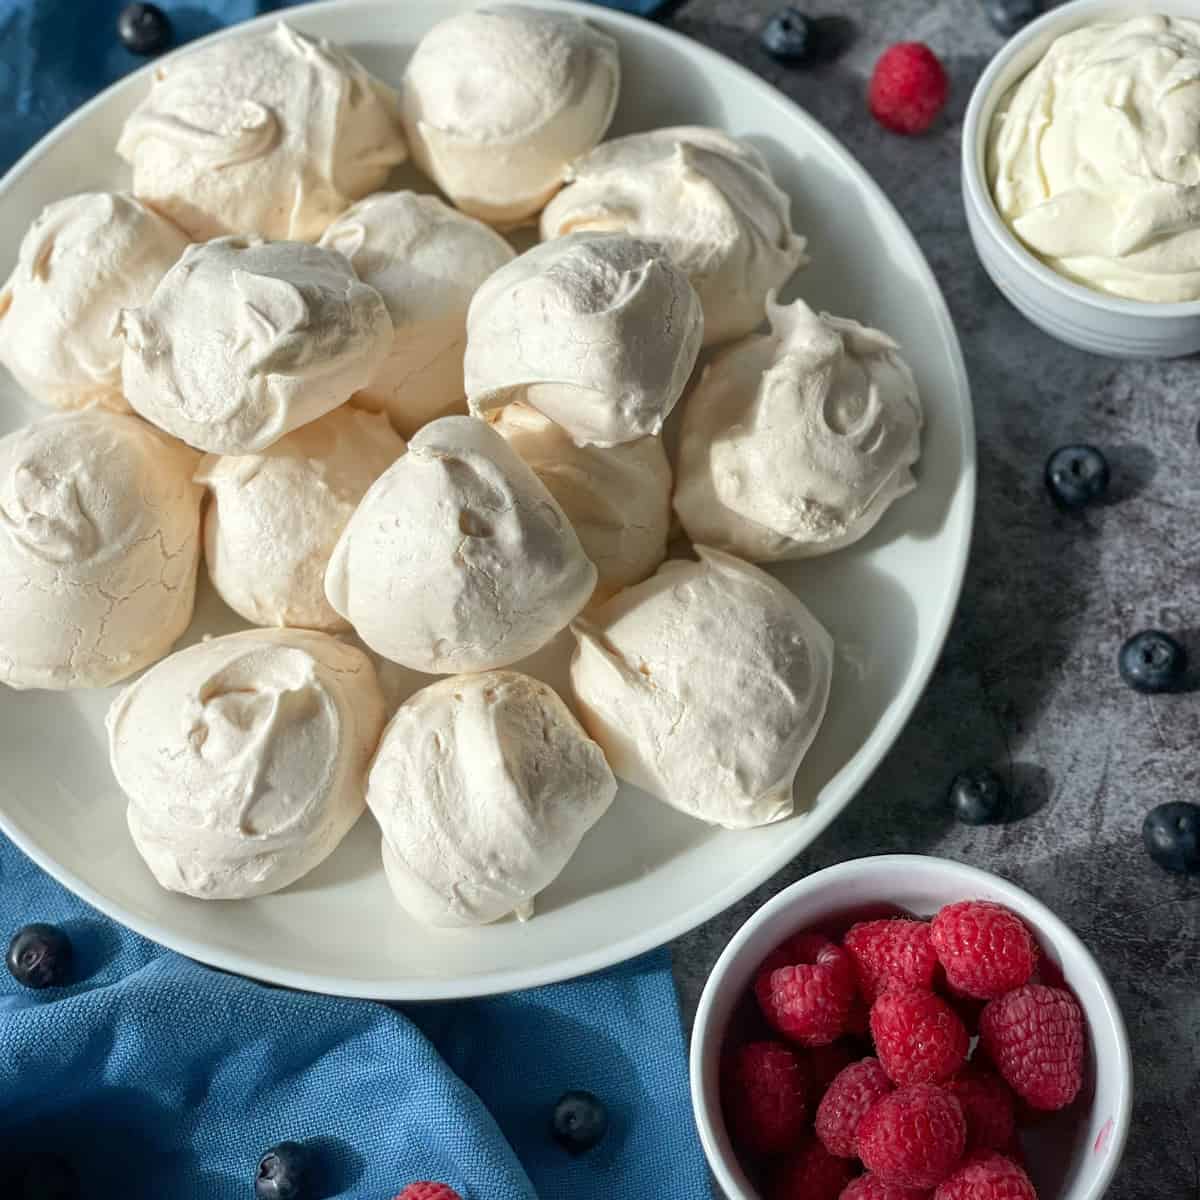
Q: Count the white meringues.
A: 15